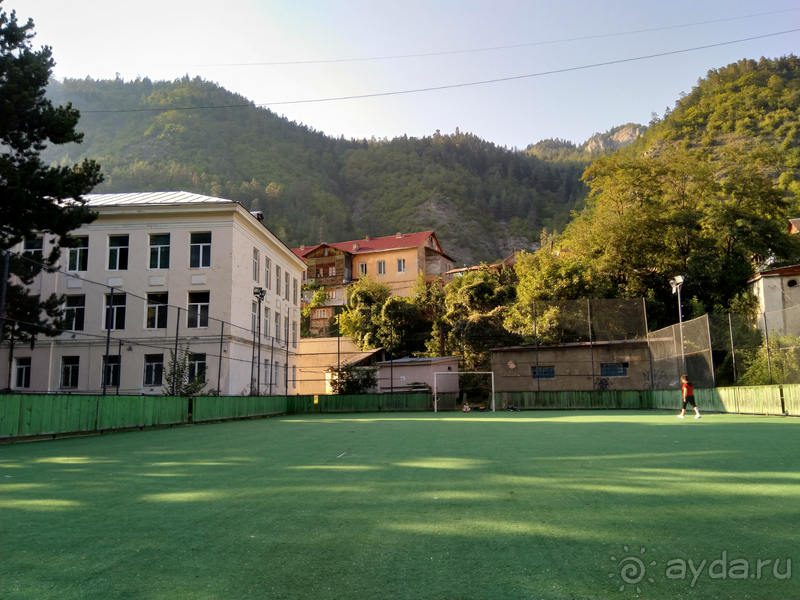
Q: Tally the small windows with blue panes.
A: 2